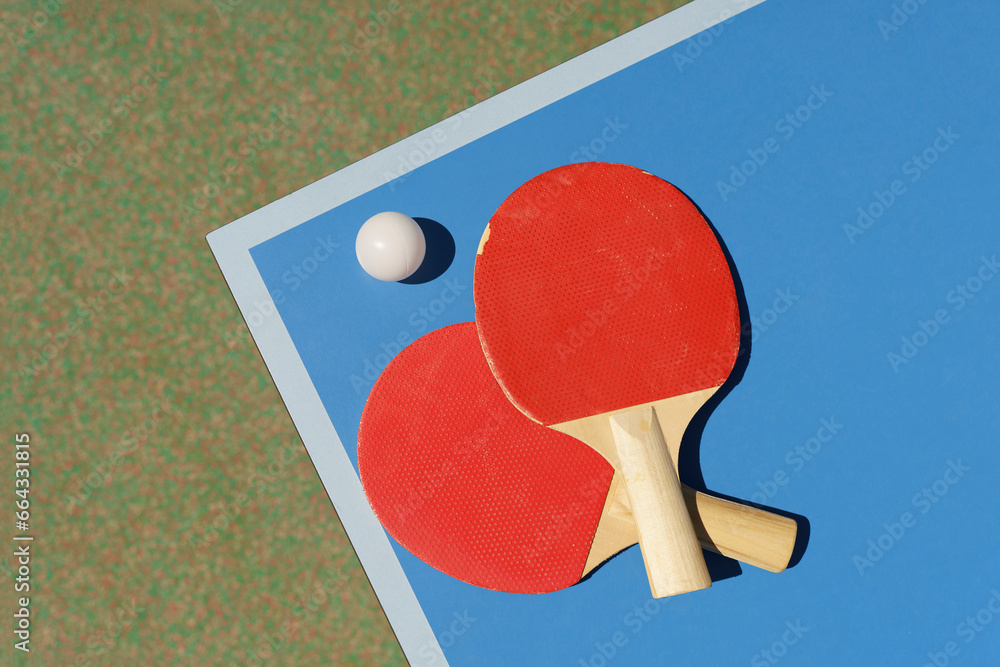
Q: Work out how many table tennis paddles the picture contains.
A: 2